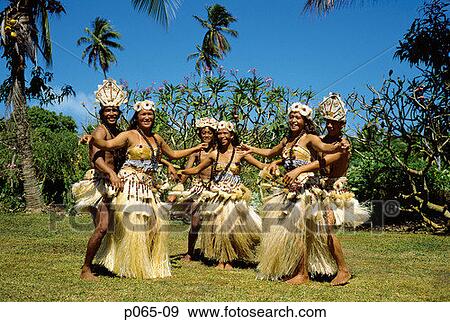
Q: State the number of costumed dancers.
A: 6